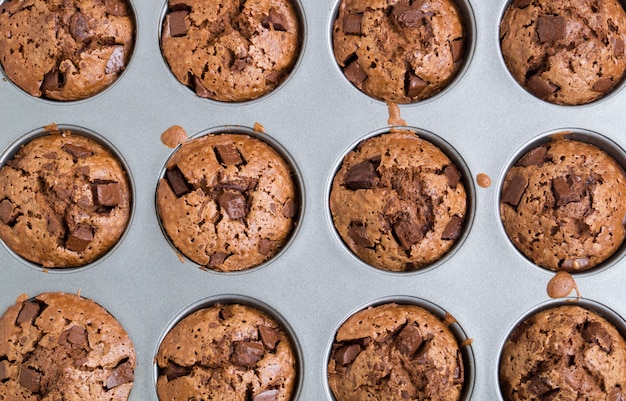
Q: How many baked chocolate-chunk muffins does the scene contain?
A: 12